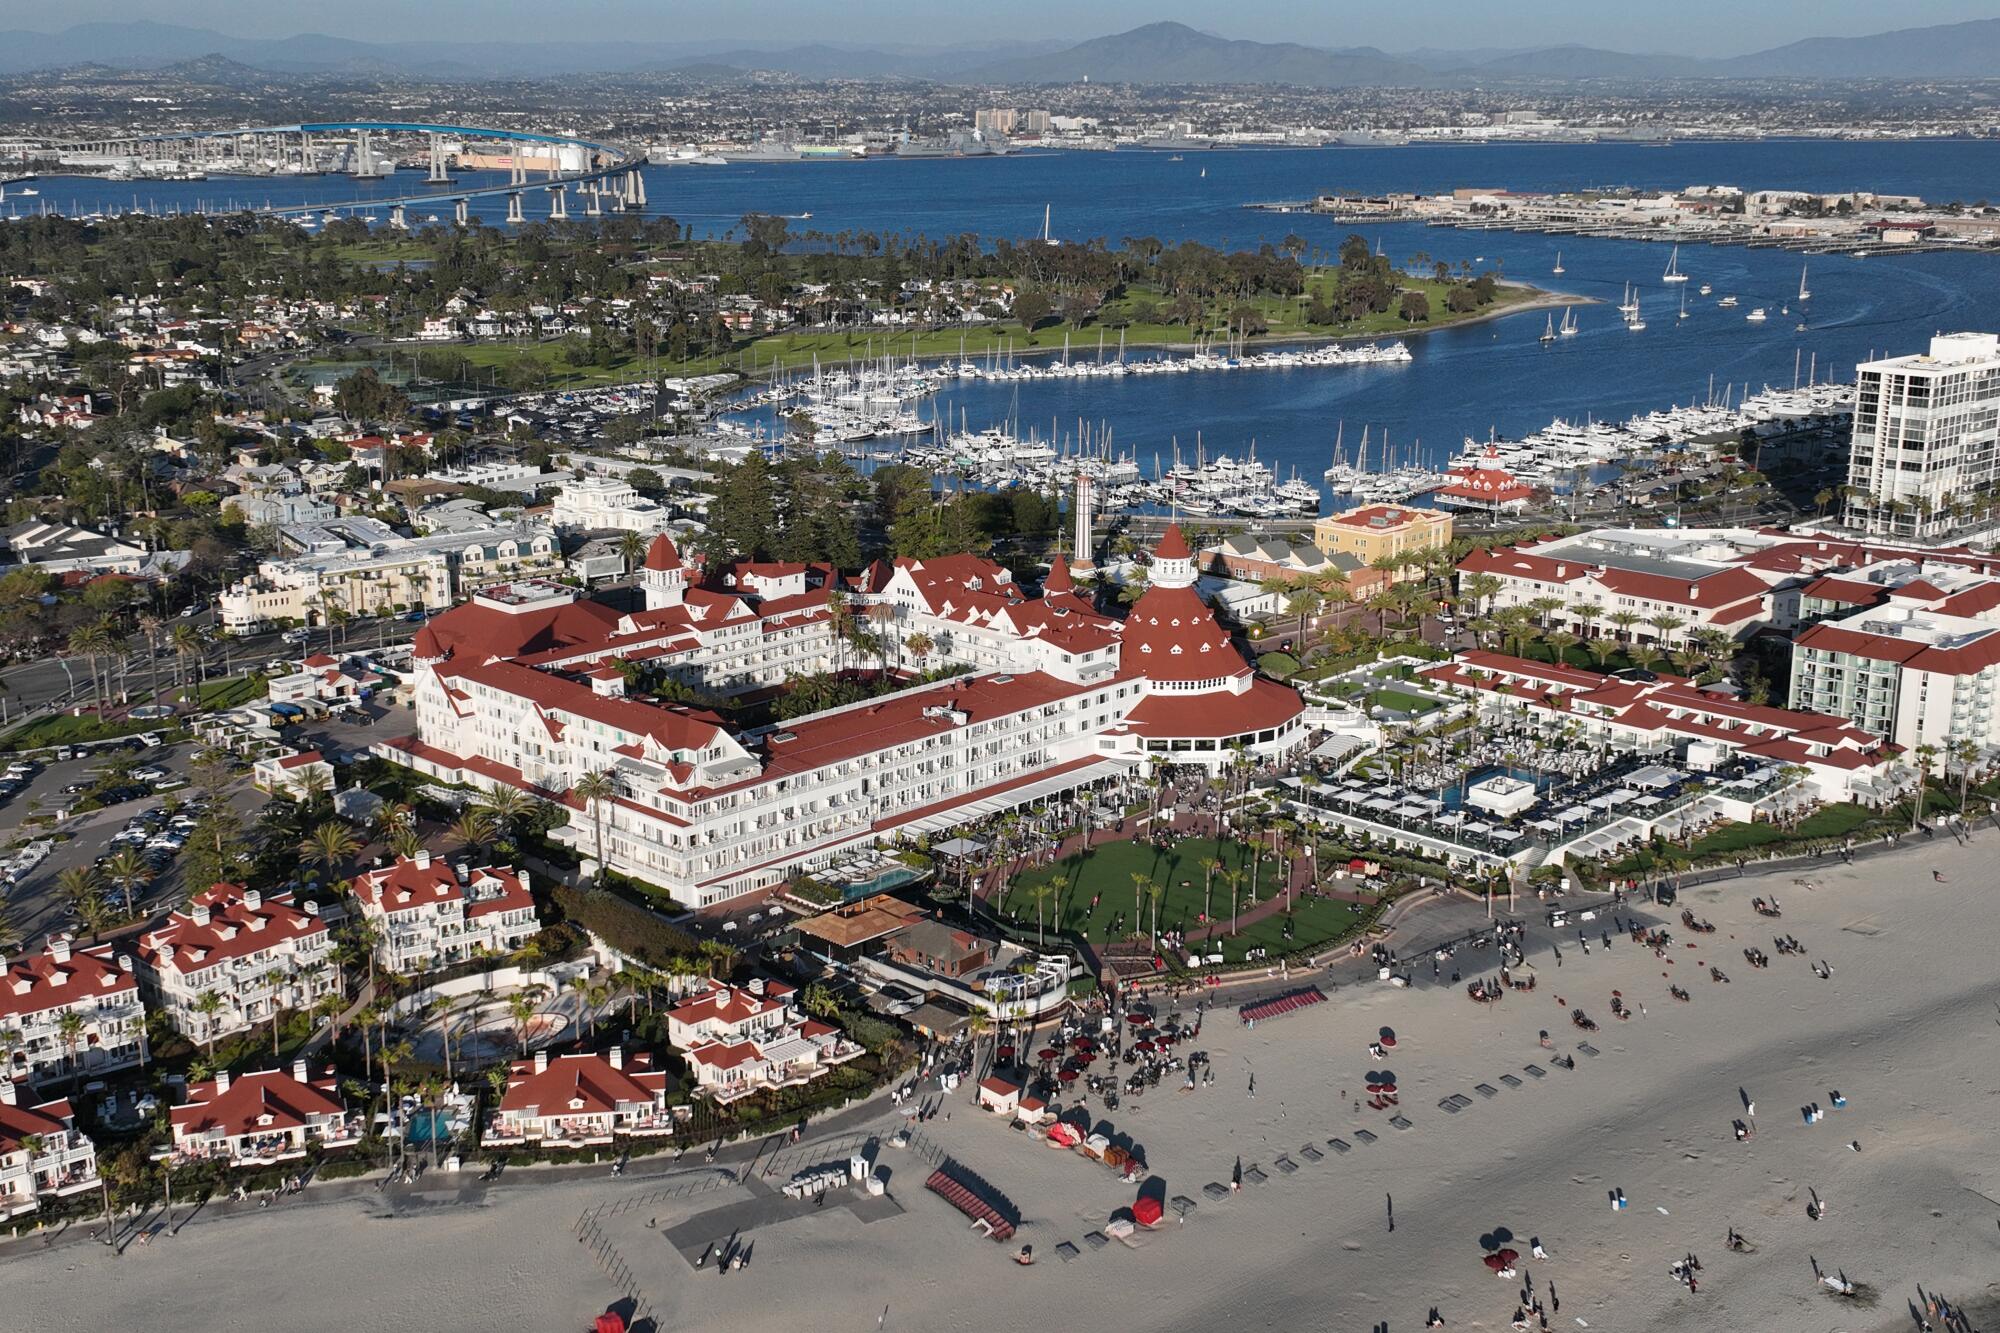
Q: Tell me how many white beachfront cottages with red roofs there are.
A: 7